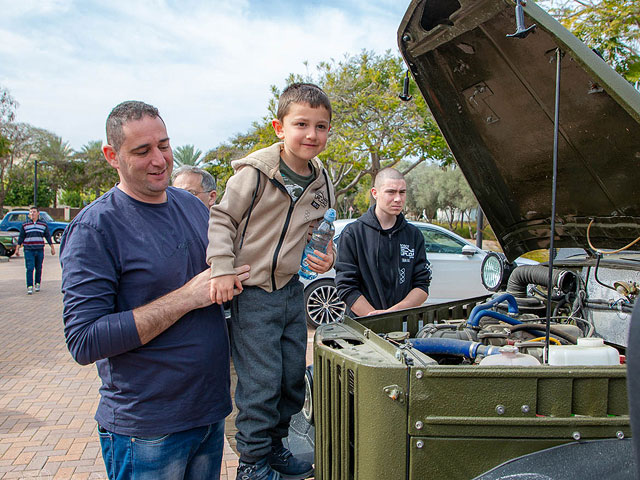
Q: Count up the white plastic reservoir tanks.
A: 2